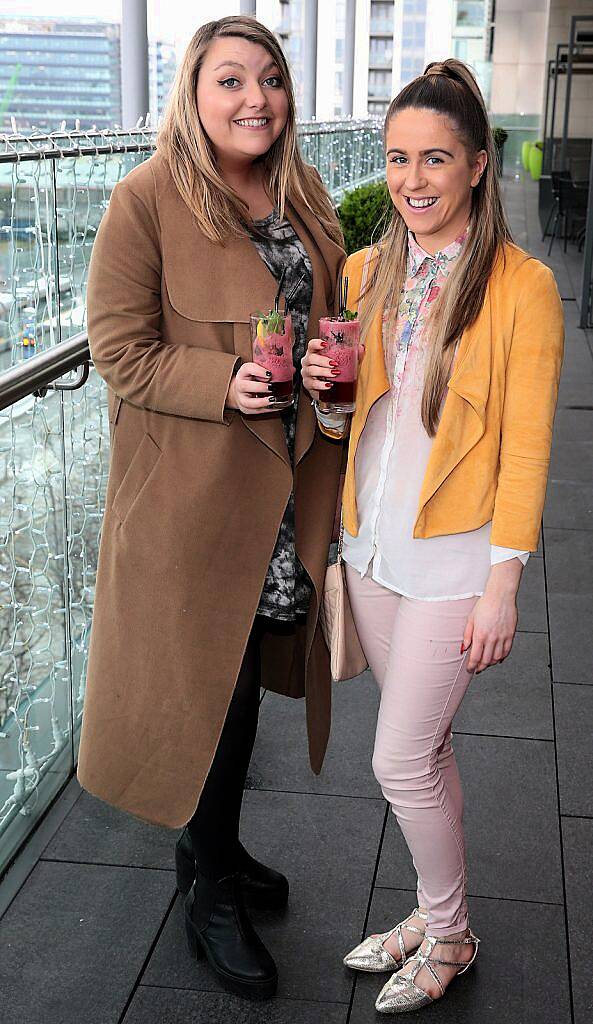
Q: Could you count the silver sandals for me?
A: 2